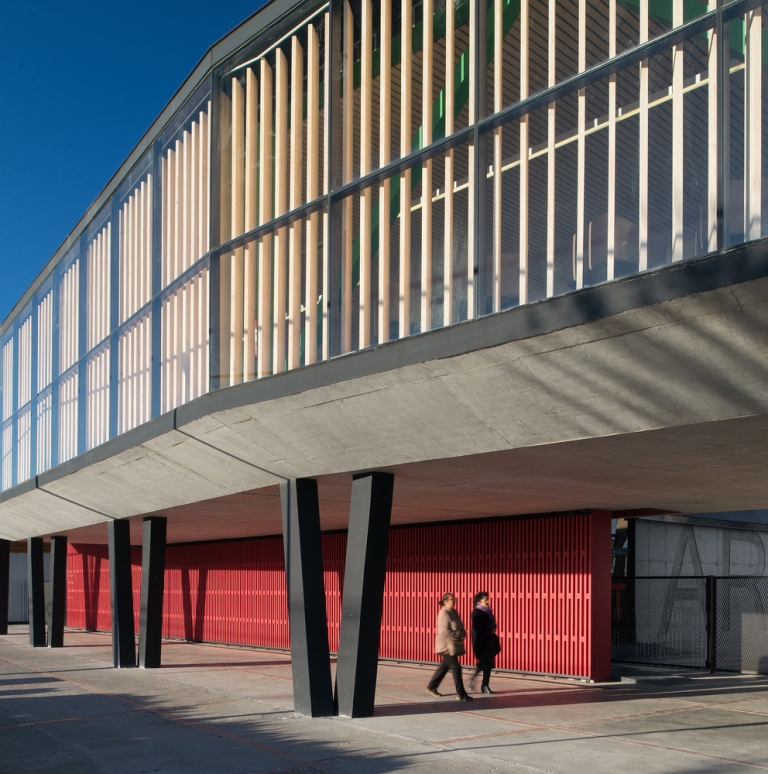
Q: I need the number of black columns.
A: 7